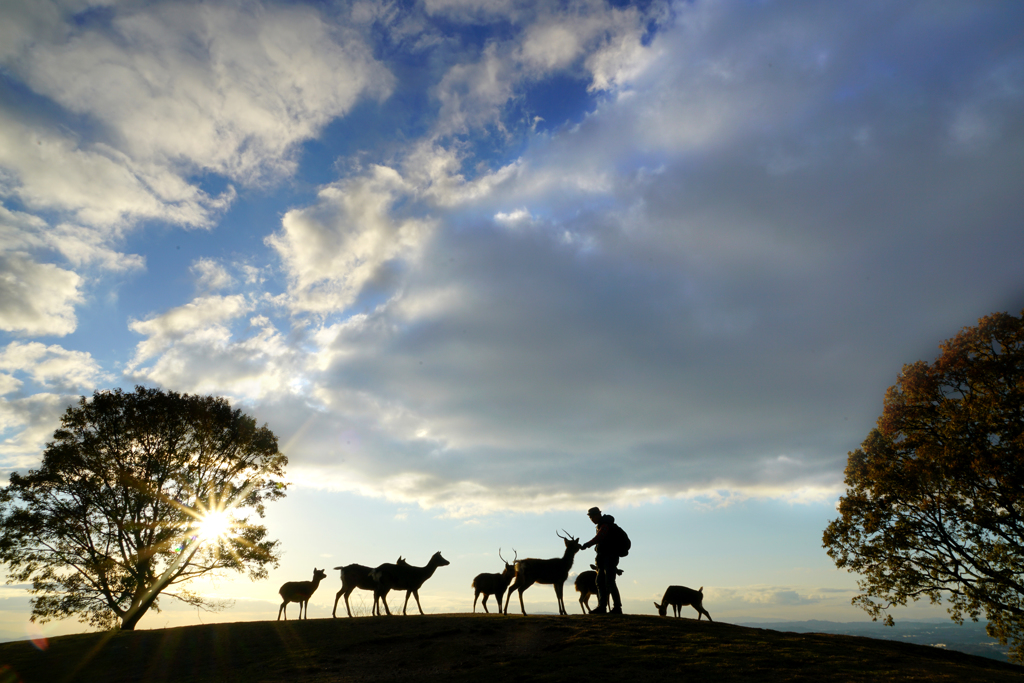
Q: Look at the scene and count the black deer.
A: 7